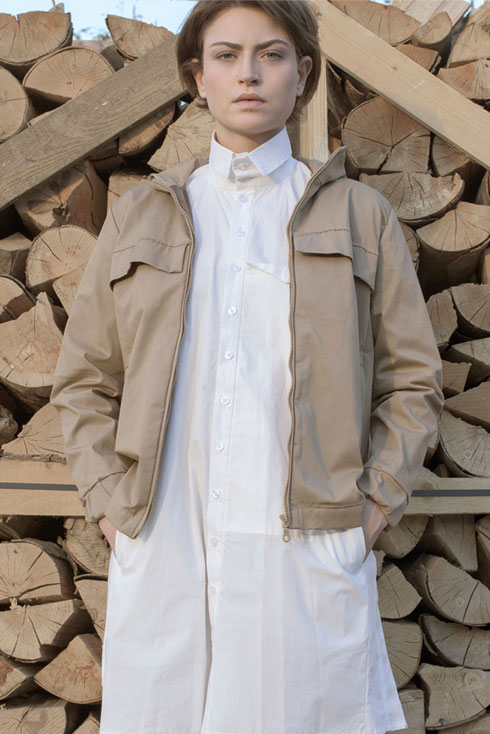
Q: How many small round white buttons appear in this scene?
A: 11